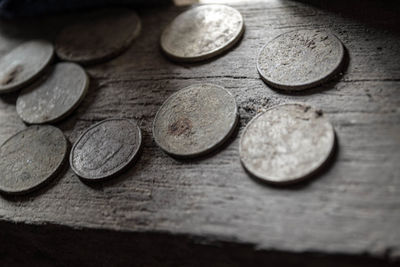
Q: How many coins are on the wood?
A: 9